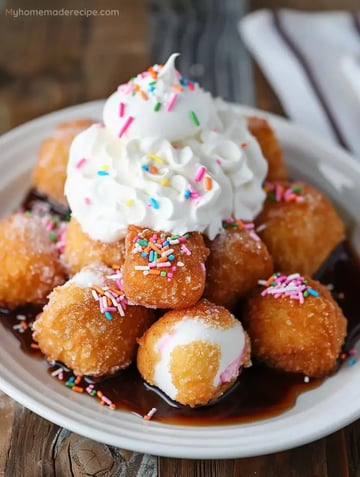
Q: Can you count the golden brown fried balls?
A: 10